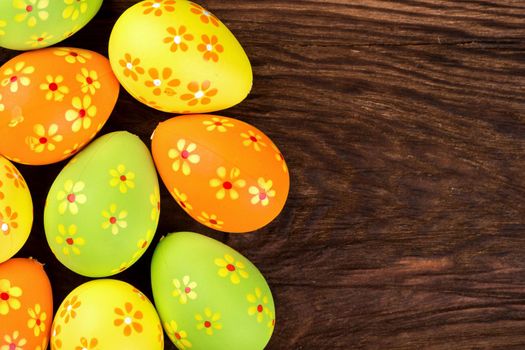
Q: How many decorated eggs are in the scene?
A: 9